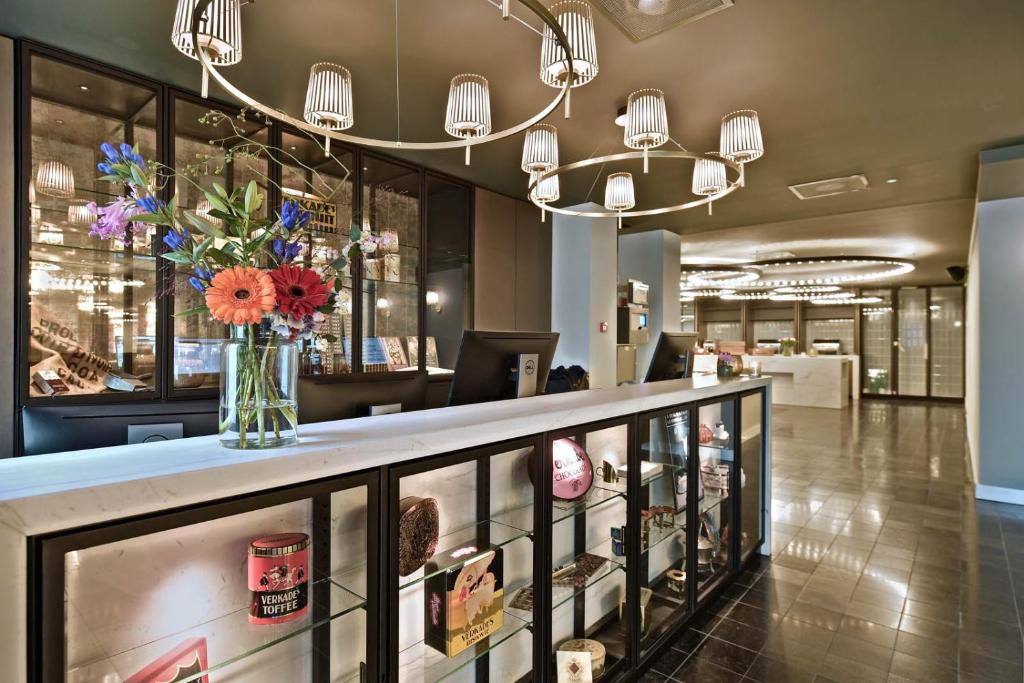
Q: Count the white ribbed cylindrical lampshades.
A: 10